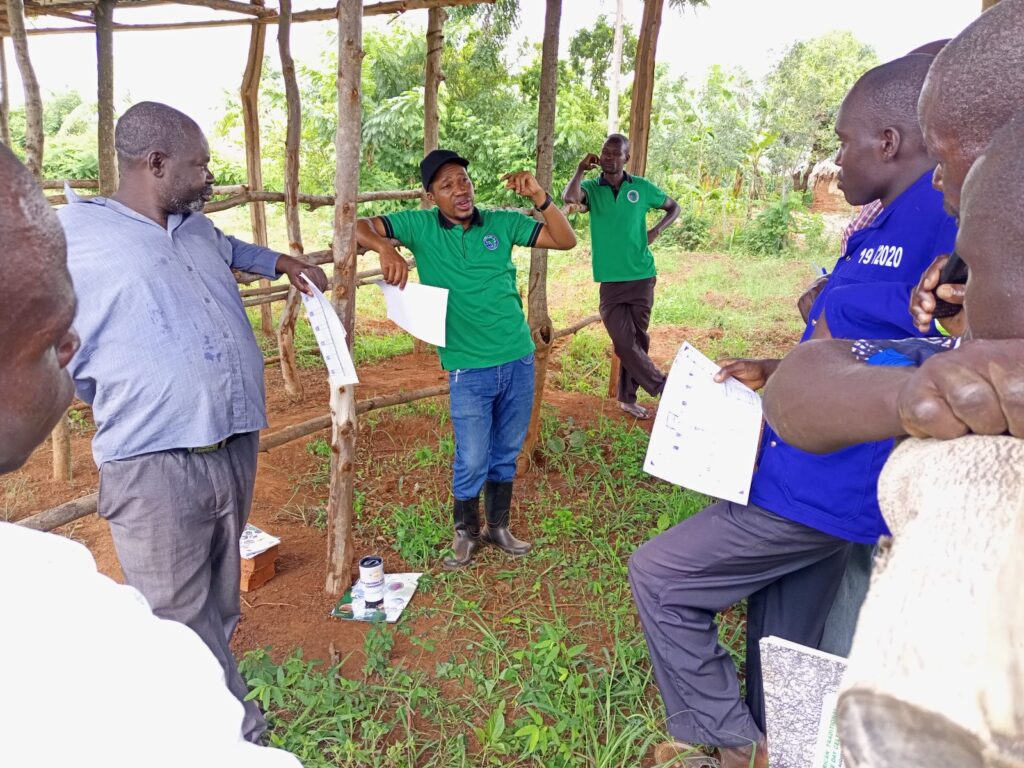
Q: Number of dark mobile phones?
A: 1